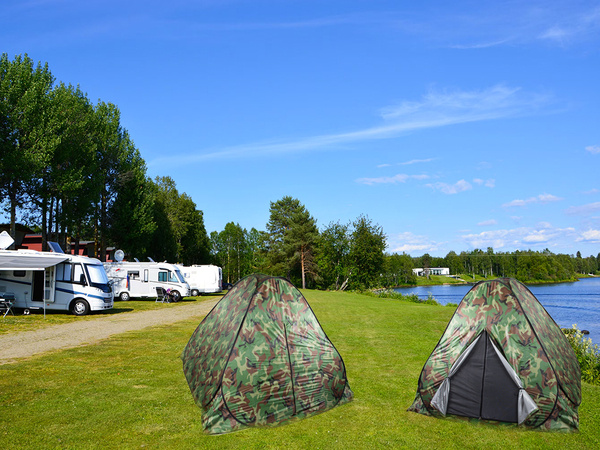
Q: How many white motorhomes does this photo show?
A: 3